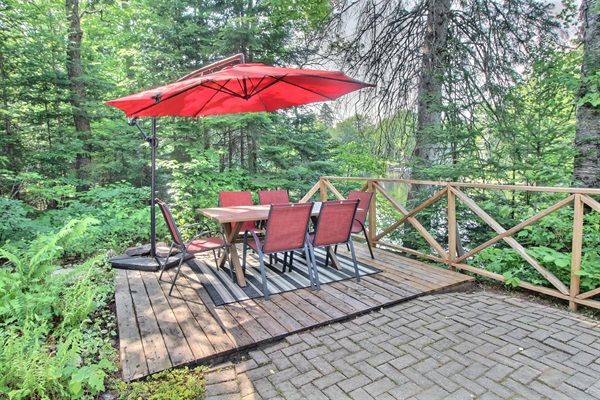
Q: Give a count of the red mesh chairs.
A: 6